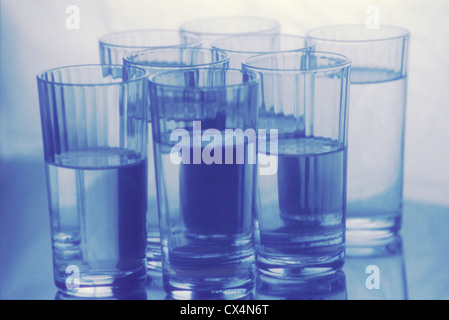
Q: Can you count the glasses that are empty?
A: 0